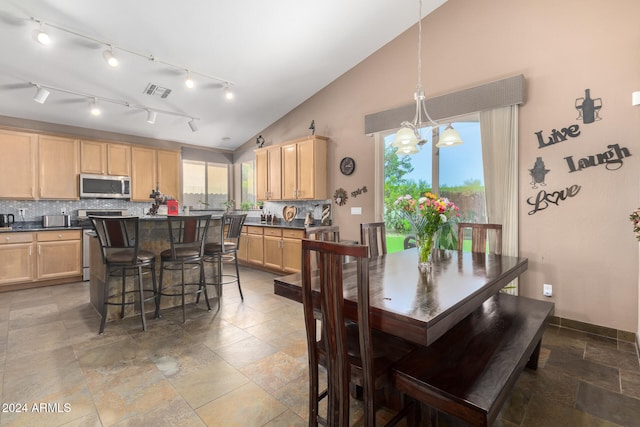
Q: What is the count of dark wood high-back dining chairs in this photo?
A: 4